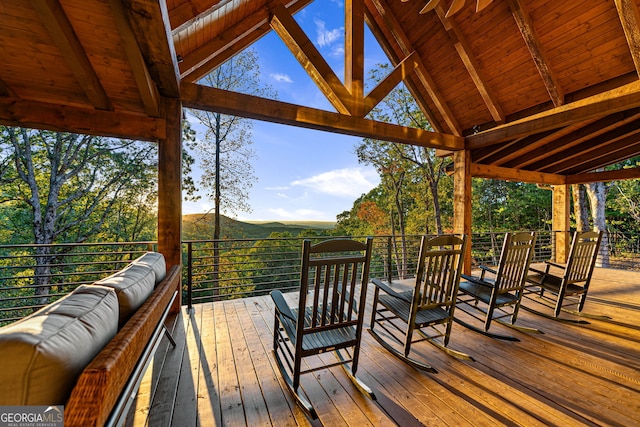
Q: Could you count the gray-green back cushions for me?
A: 3